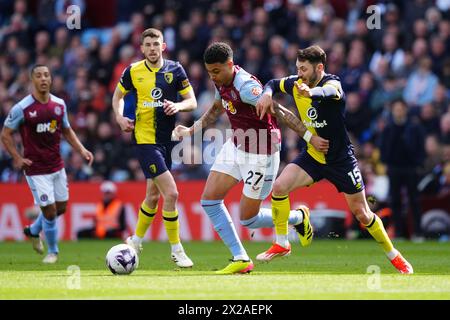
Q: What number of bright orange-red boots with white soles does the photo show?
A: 2